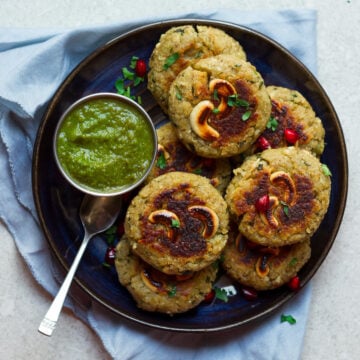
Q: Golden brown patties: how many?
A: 8